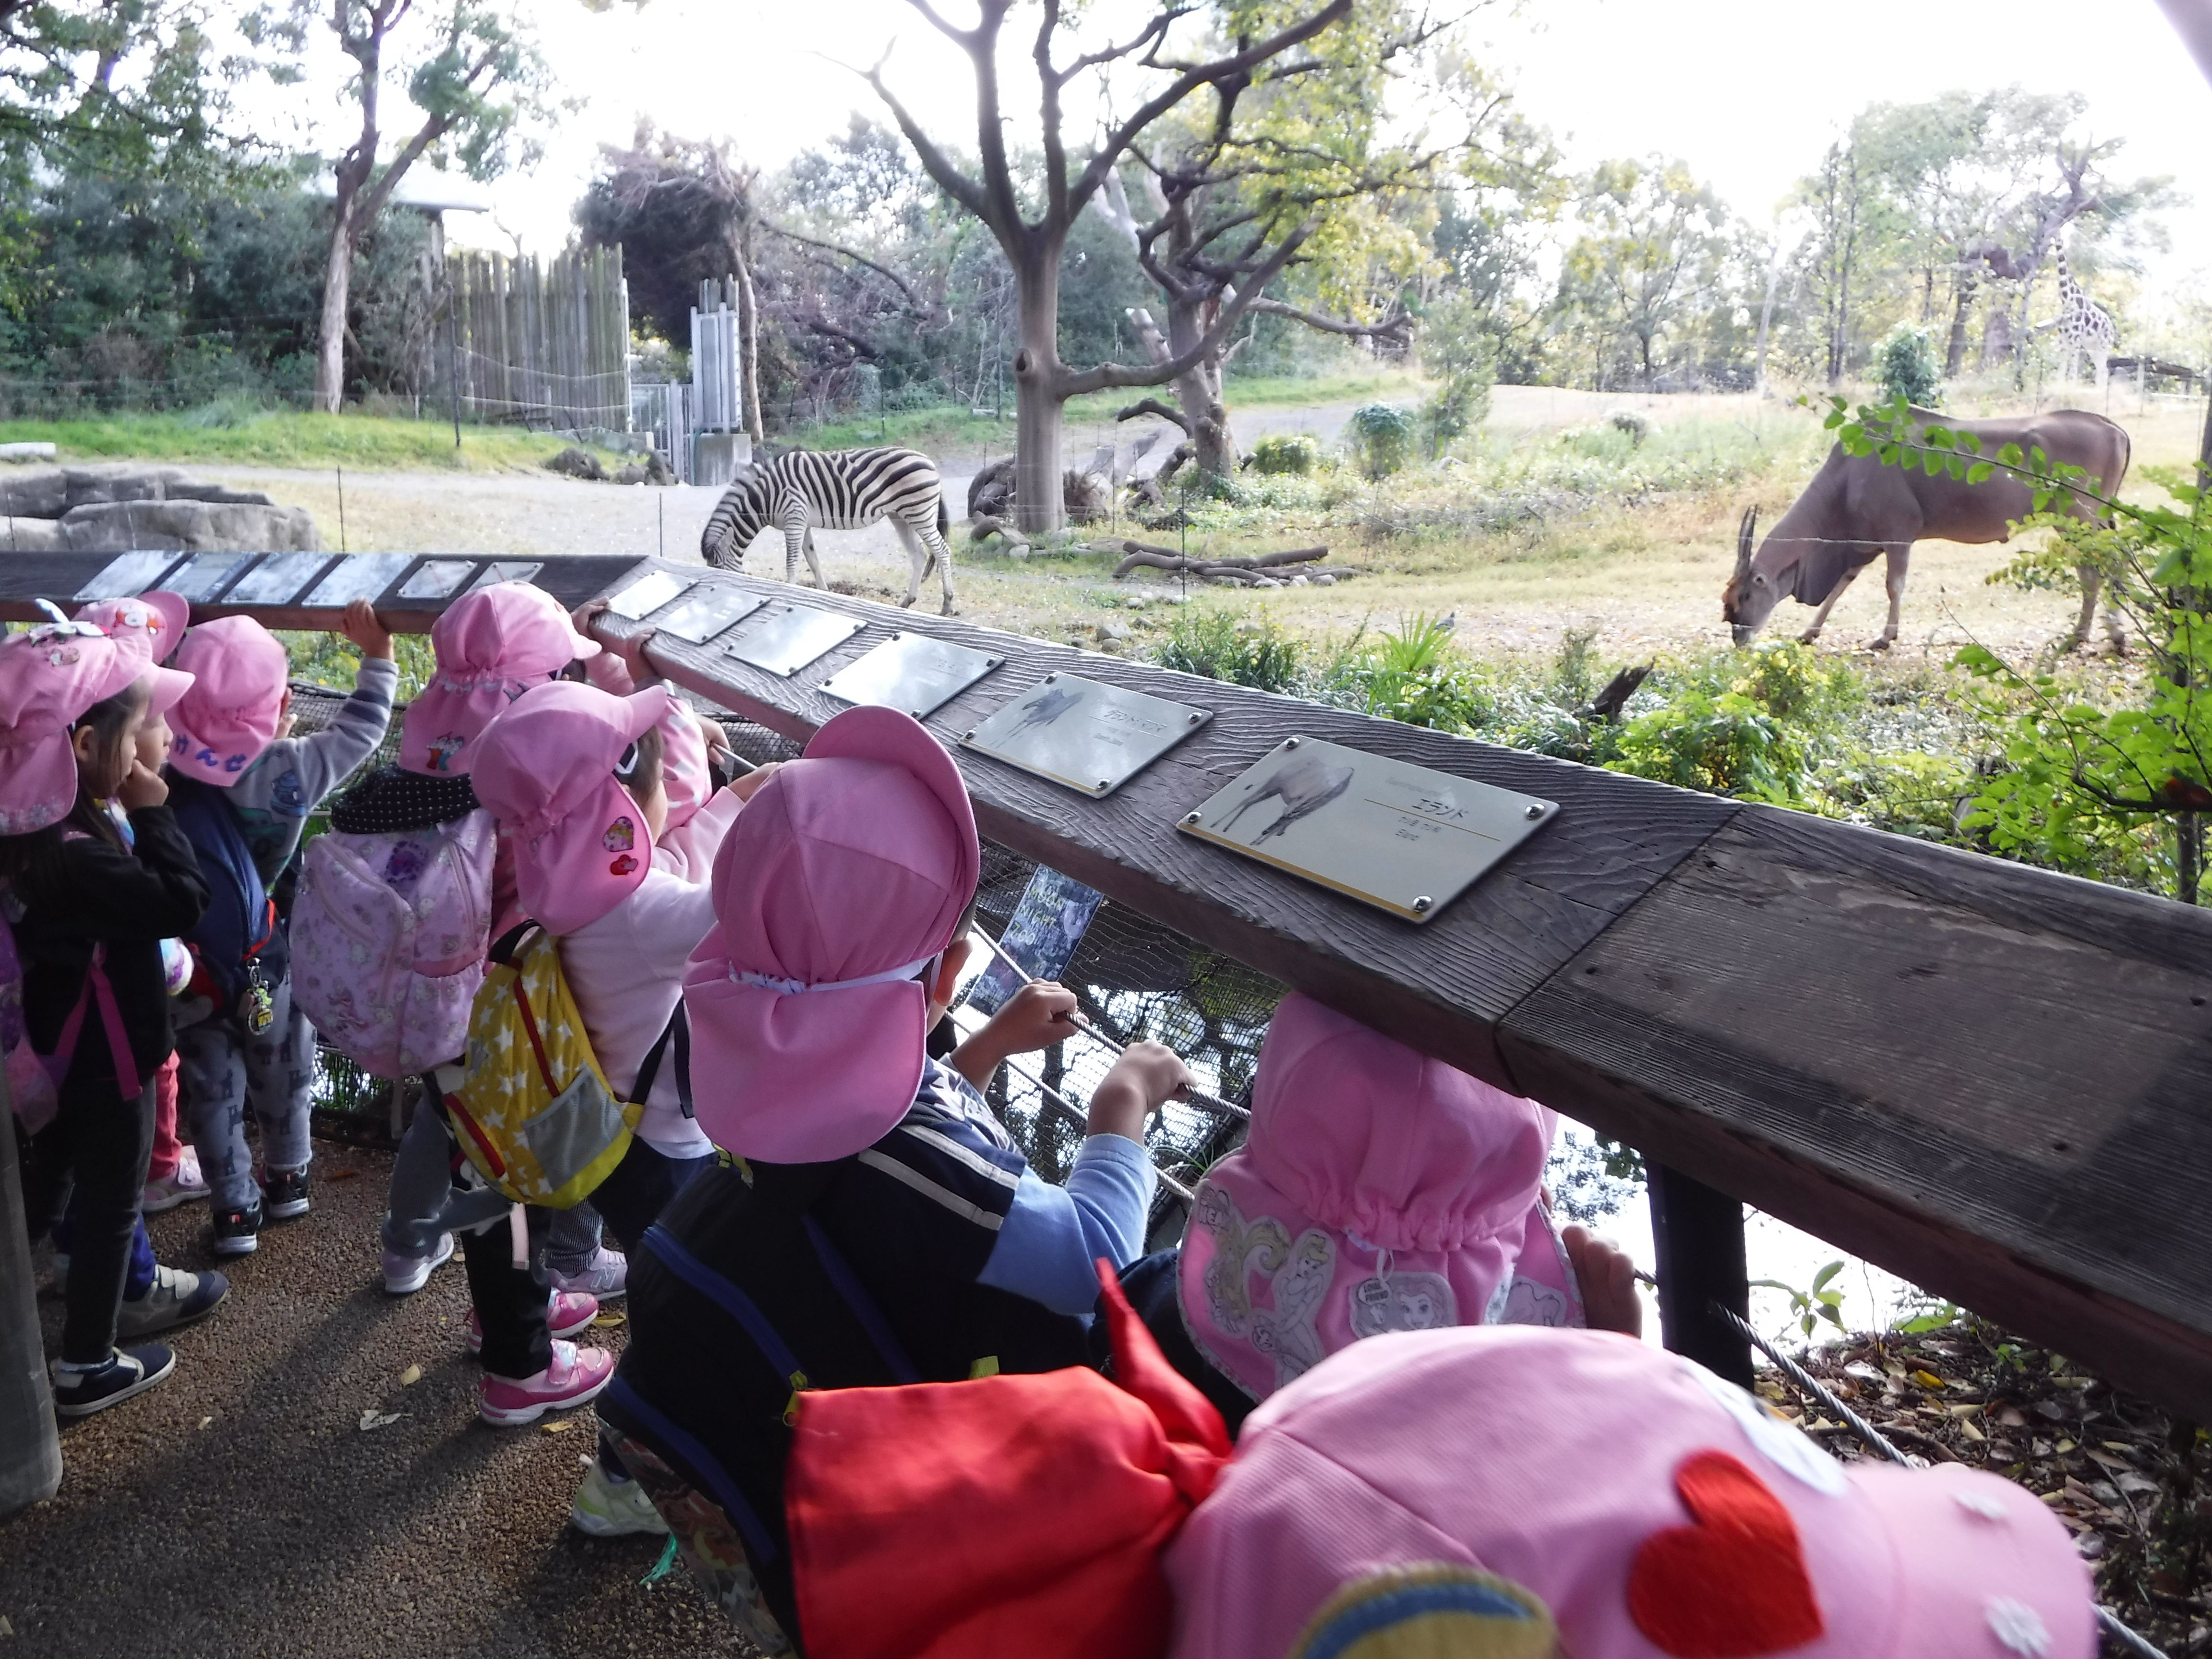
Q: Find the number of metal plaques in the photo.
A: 12